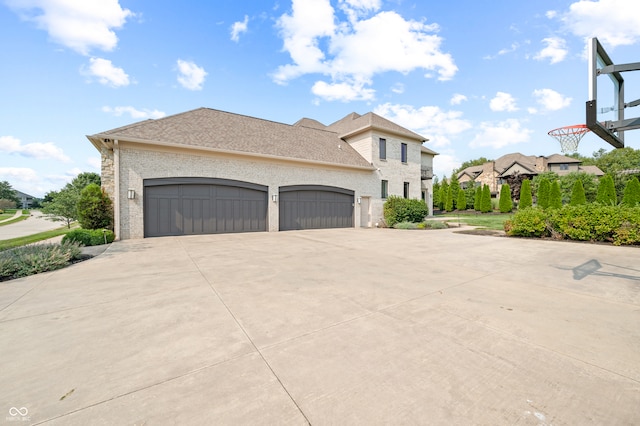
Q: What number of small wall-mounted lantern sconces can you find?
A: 3